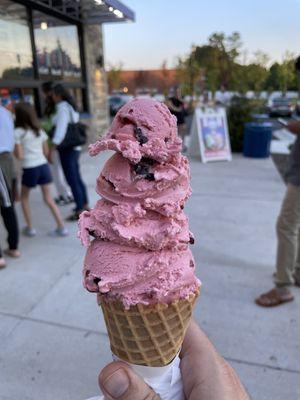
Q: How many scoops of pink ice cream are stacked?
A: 4